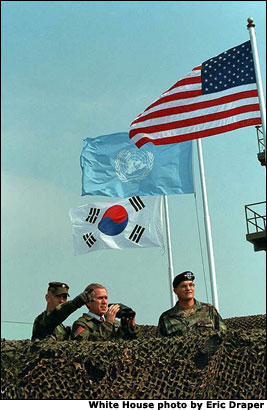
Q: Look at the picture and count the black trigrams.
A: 4